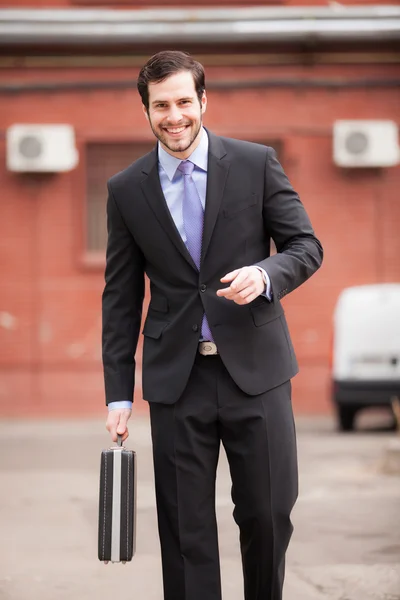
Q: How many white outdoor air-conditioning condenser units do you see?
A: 2